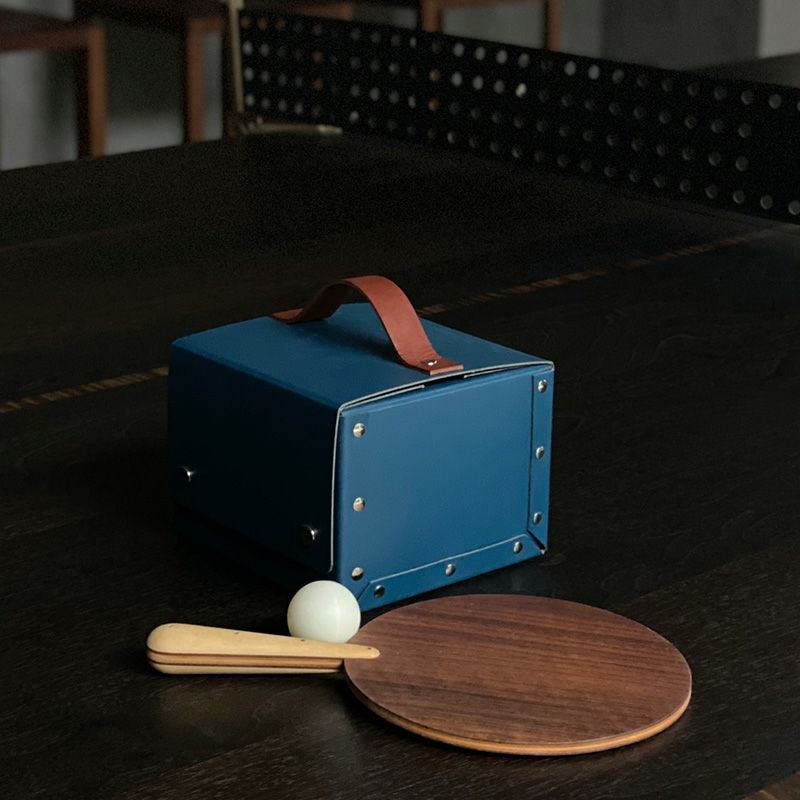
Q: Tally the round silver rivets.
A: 12